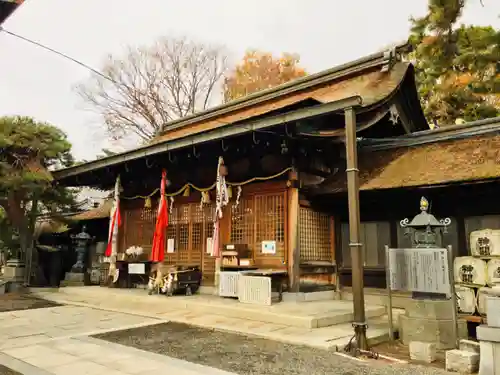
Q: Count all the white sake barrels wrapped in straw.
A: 5